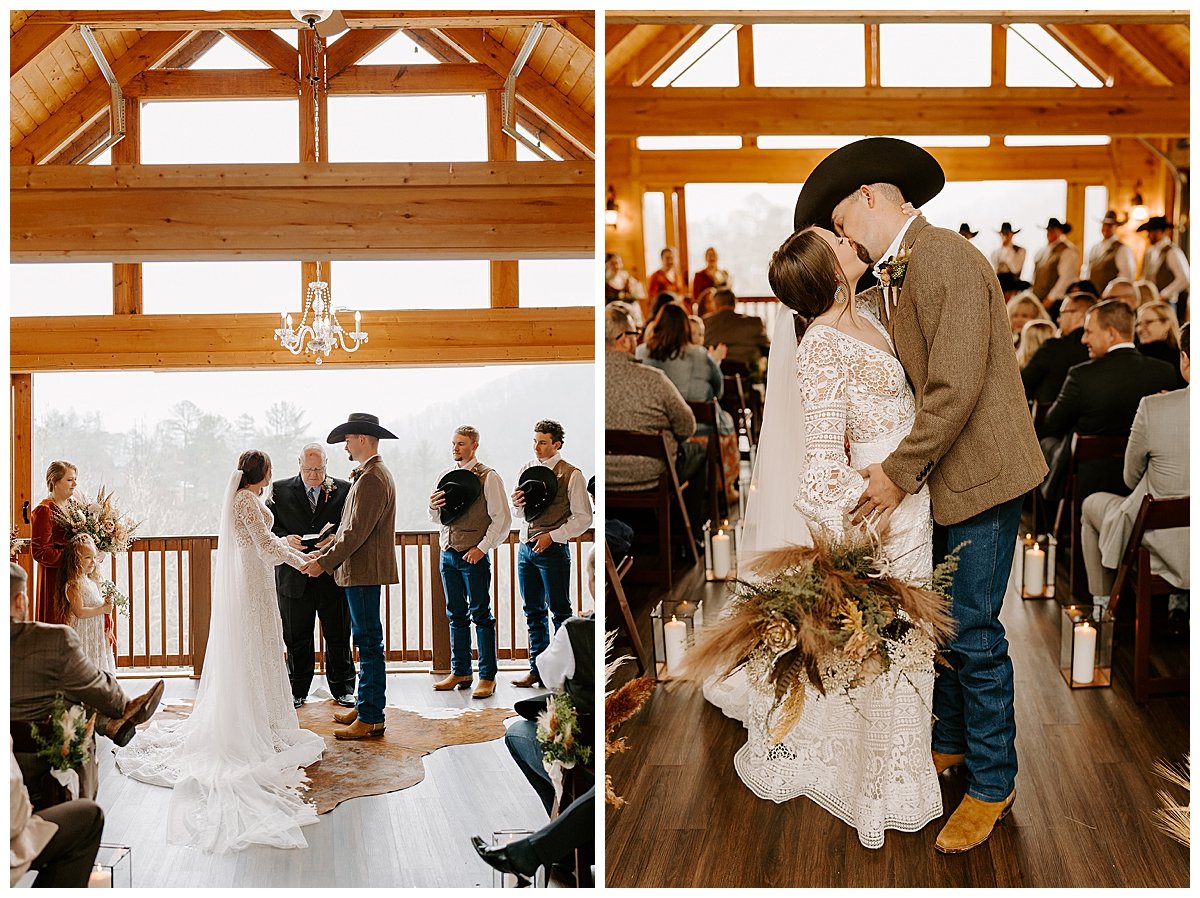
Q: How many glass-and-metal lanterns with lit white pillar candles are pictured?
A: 6